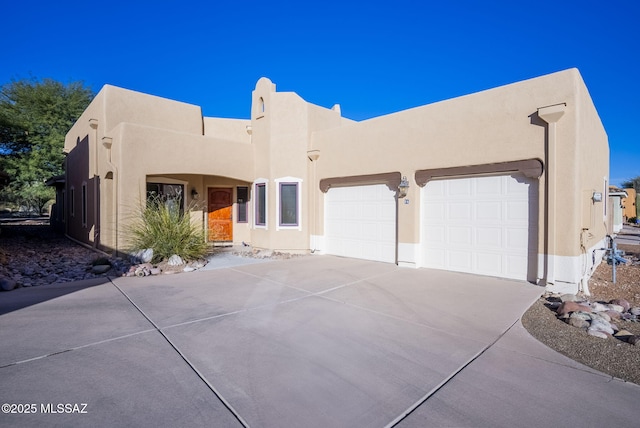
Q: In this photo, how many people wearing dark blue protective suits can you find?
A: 0